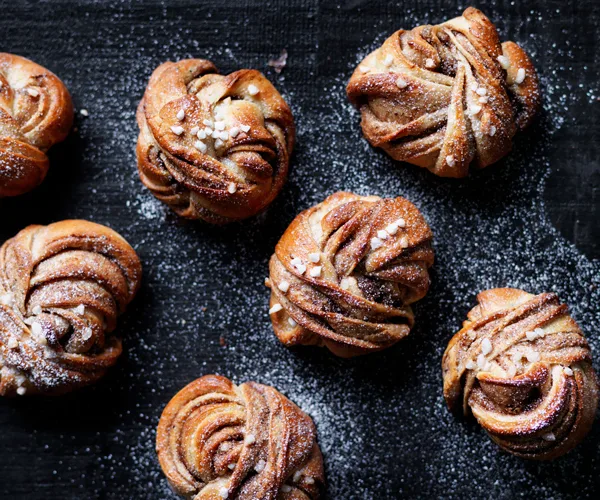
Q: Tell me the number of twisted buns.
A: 7